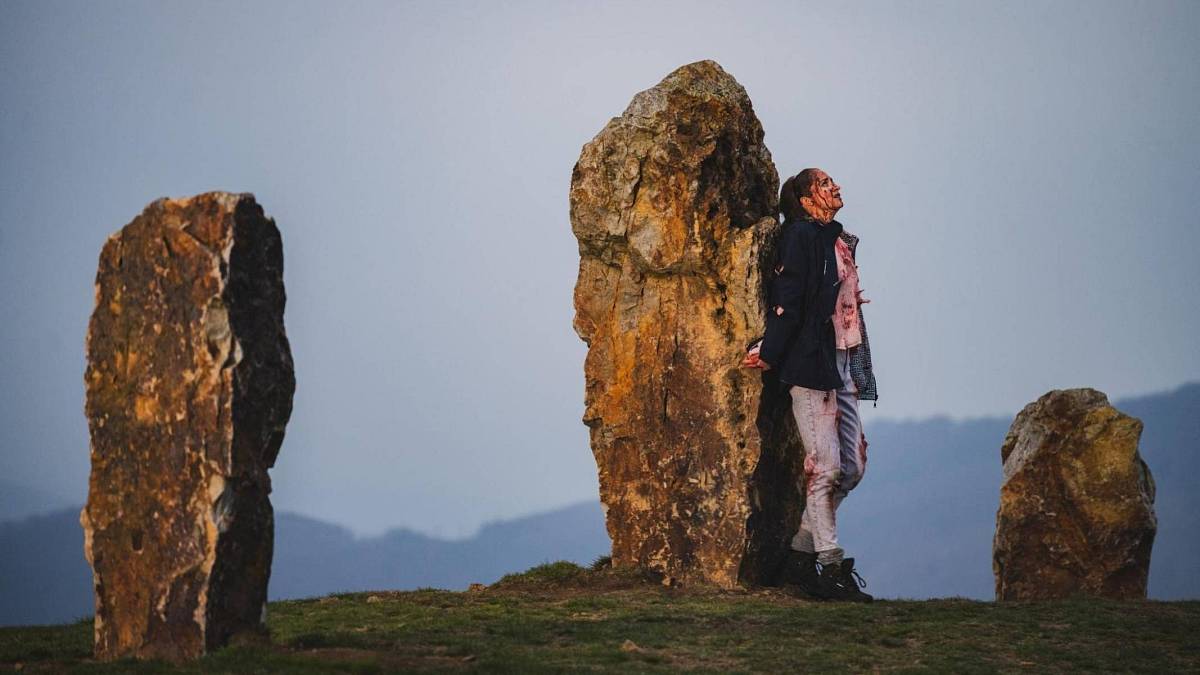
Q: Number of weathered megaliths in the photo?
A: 3